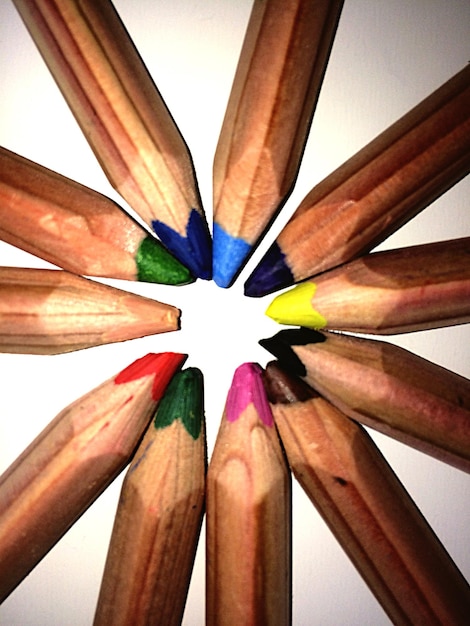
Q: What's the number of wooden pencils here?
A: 11